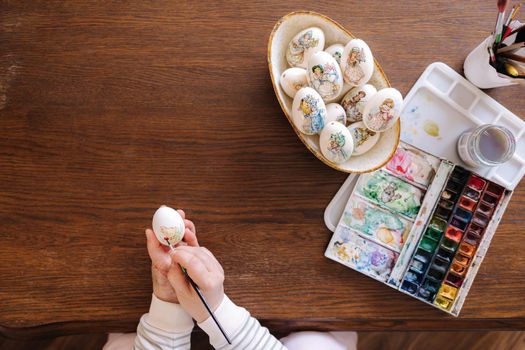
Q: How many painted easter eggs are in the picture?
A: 12